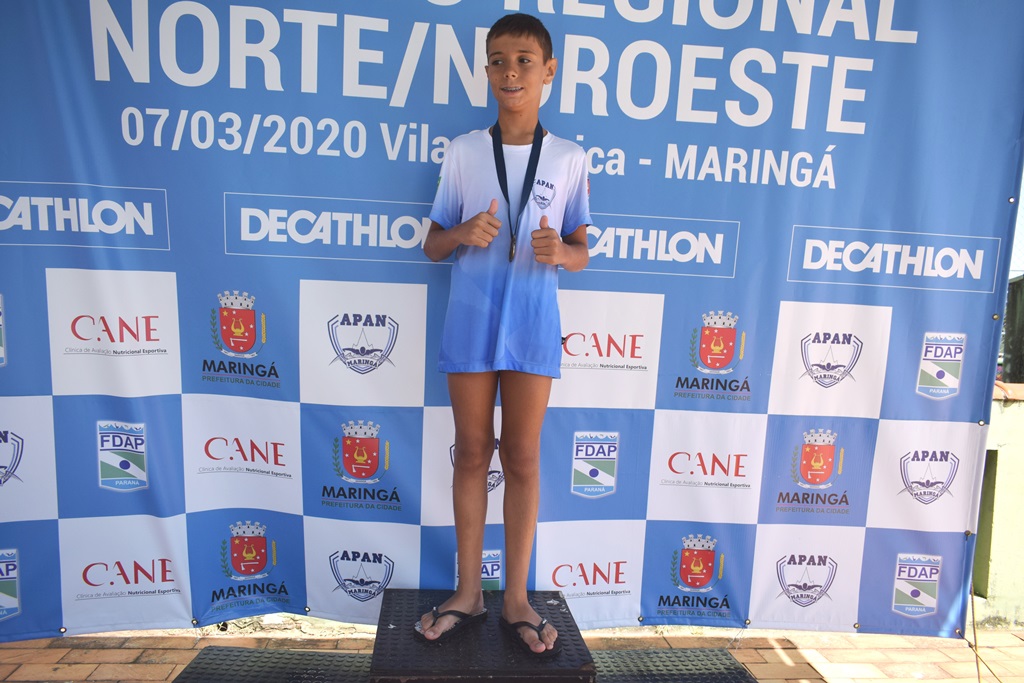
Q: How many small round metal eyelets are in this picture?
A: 11